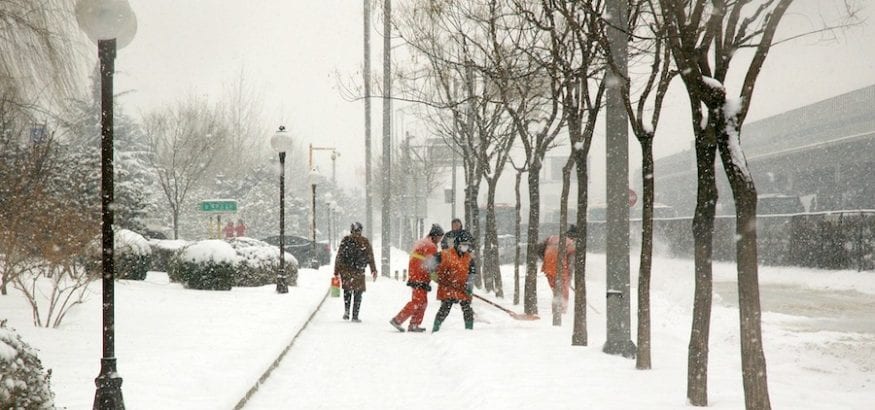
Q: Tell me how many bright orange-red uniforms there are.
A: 3